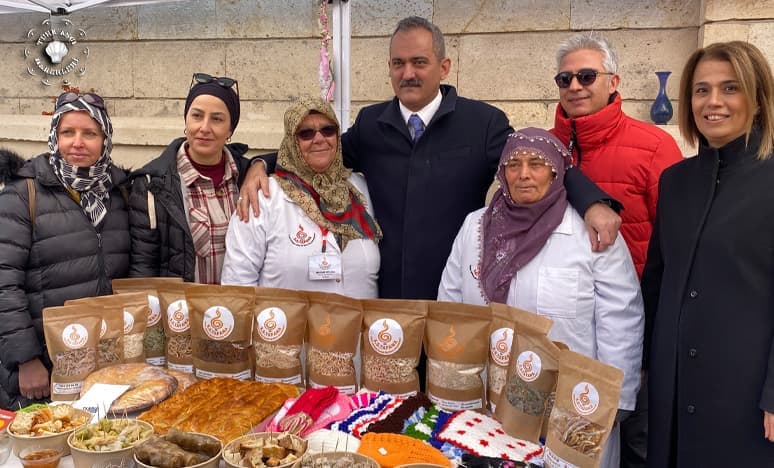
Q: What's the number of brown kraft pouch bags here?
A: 14